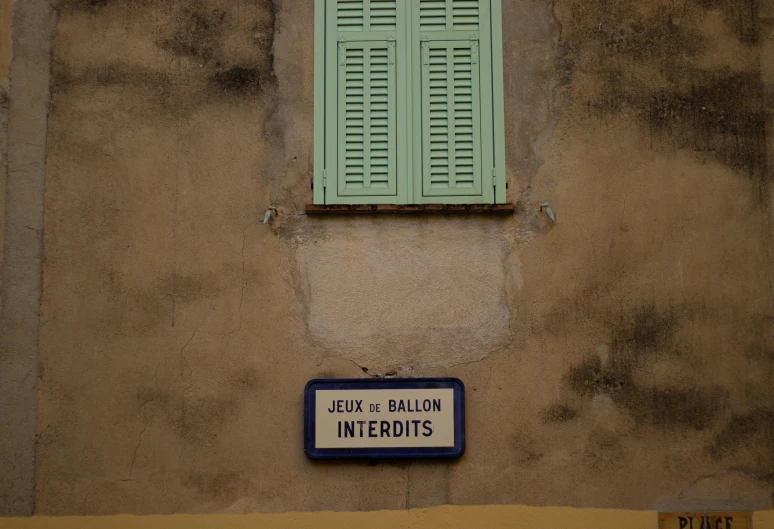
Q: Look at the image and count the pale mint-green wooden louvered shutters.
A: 2